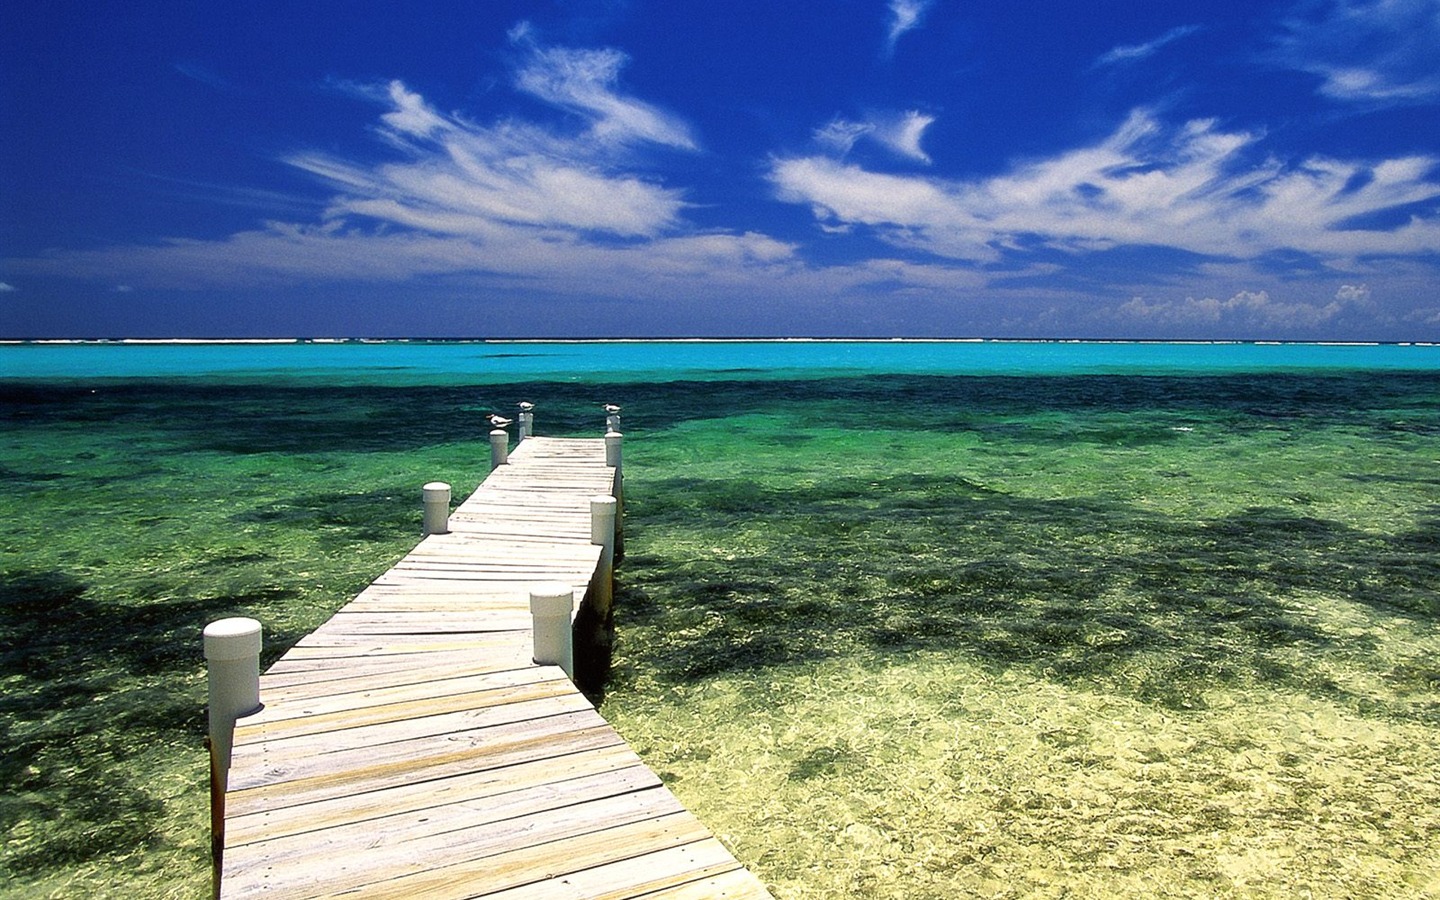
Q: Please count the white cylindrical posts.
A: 8